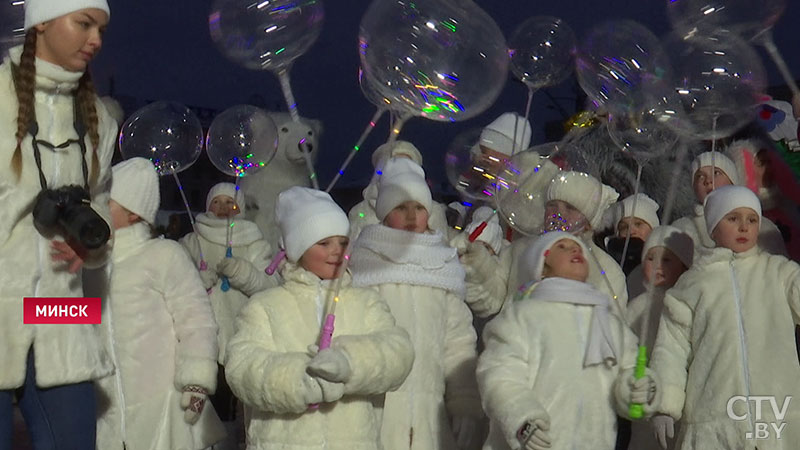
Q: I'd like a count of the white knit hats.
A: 14